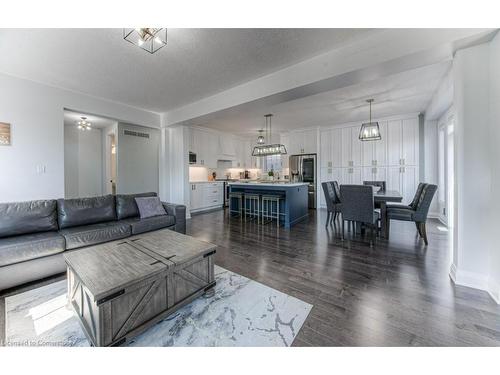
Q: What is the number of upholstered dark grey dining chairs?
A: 6